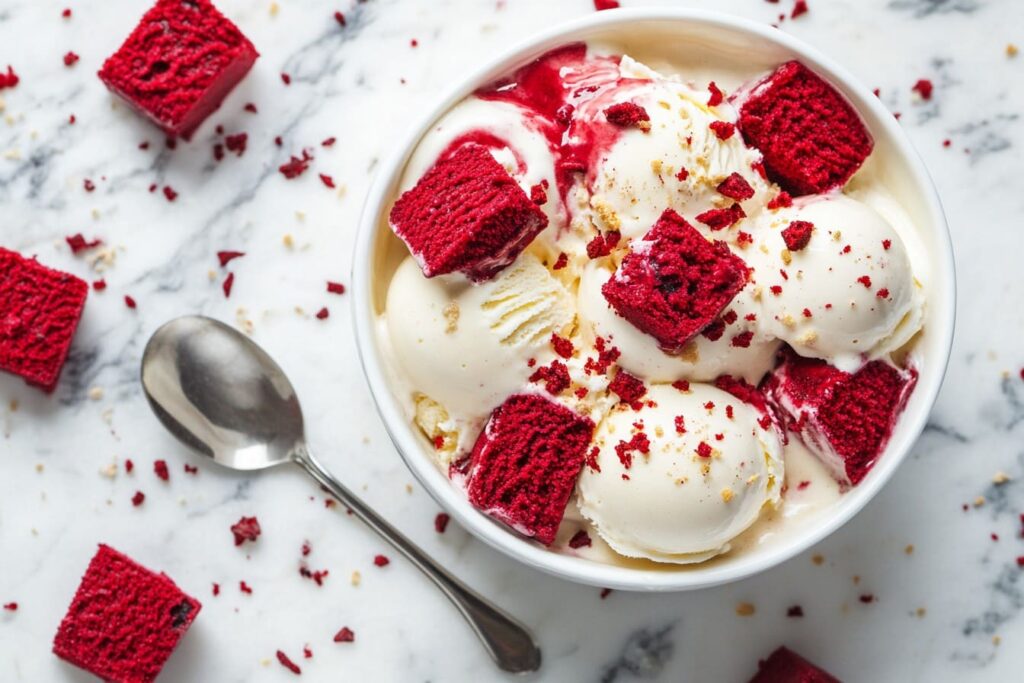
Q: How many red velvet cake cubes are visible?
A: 9